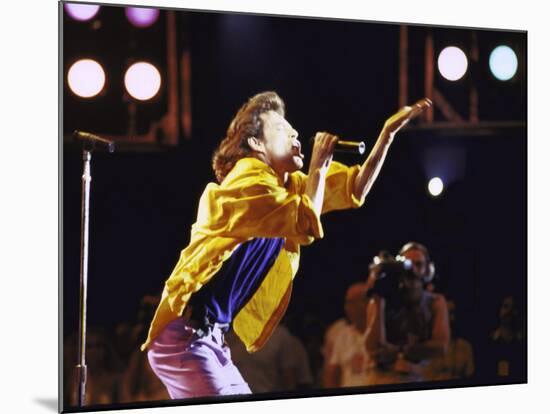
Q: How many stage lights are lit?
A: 7